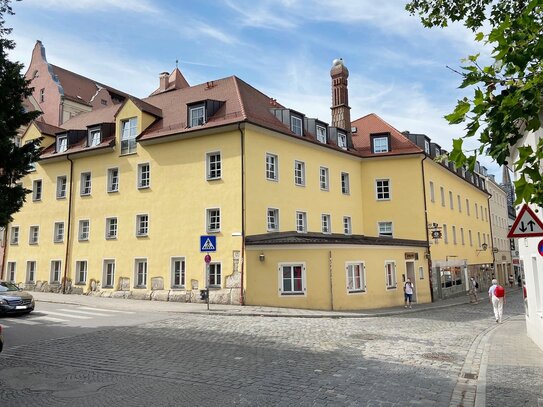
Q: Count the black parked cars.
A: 1